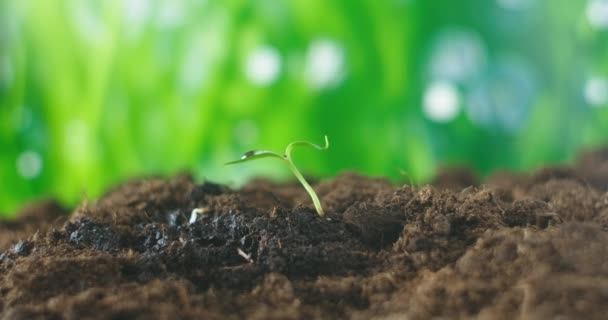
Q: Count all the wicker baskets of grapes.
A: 0